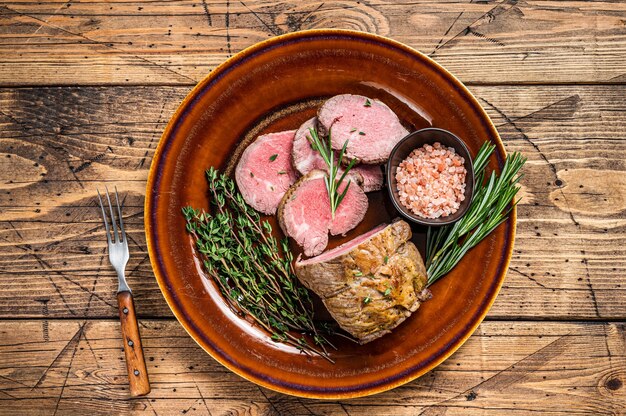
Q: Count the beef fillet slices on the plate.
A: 4